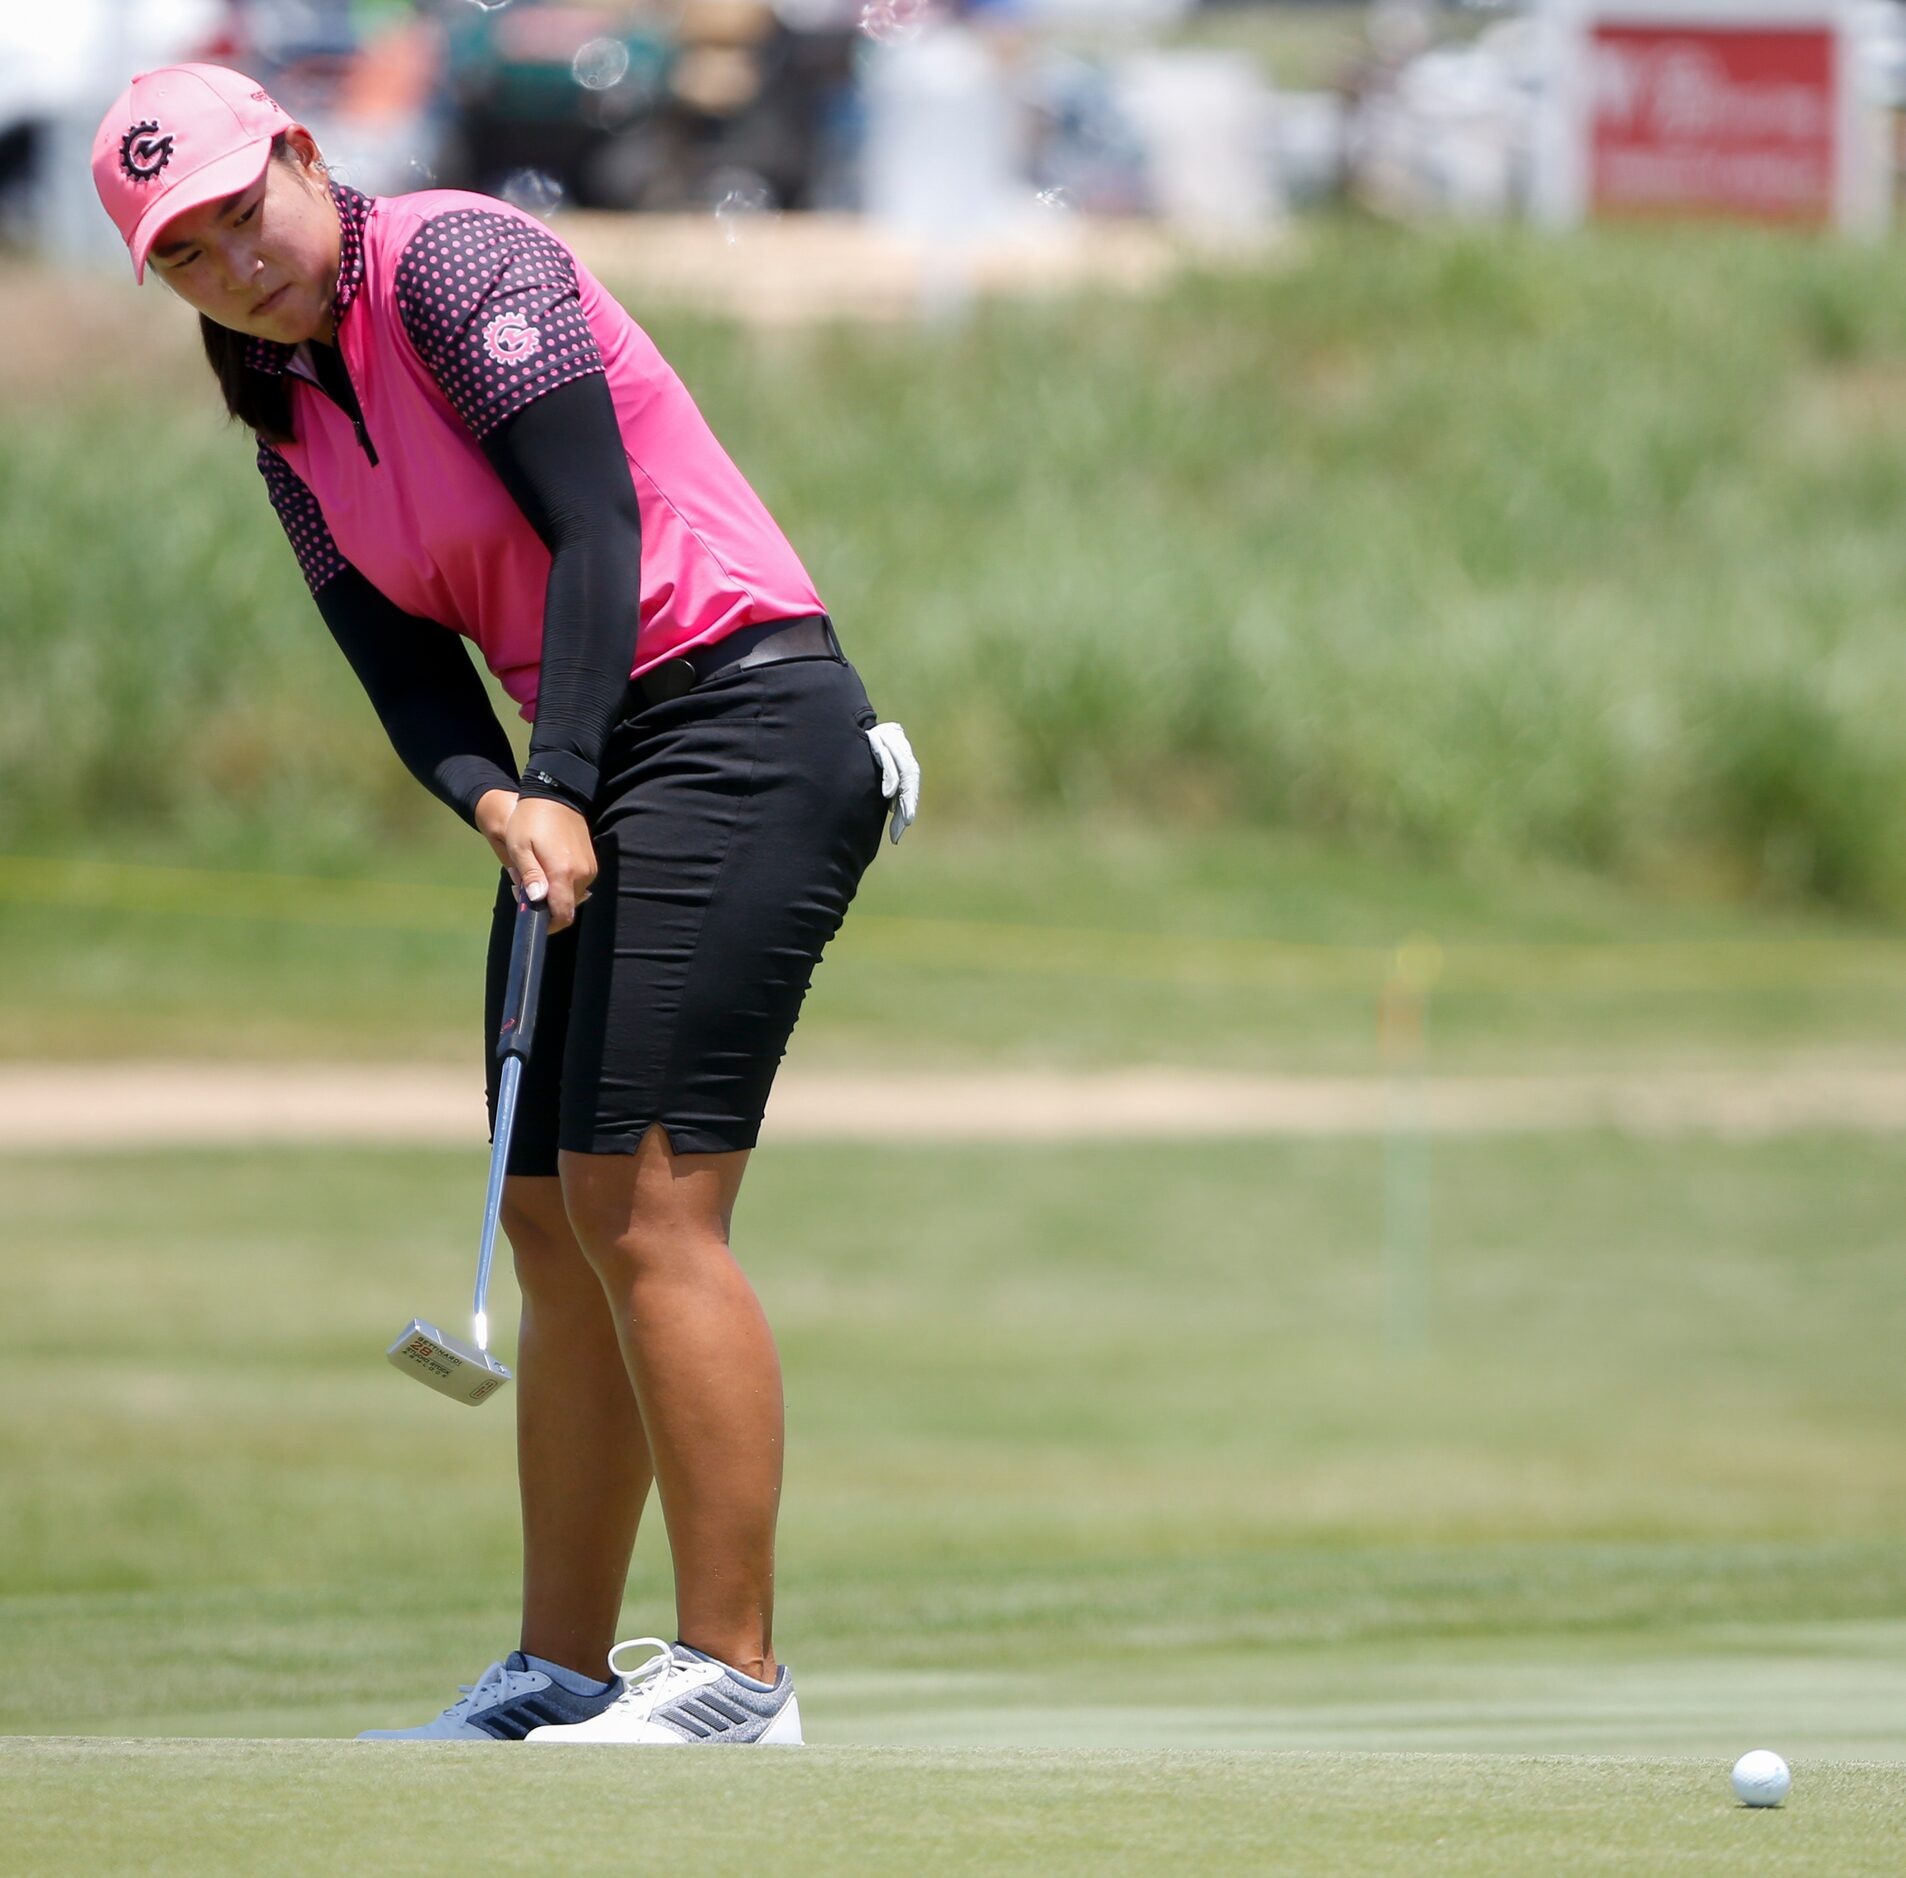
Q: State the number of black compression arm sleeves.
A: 2